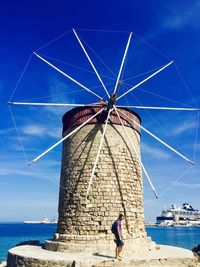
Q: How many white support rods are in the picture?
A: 10